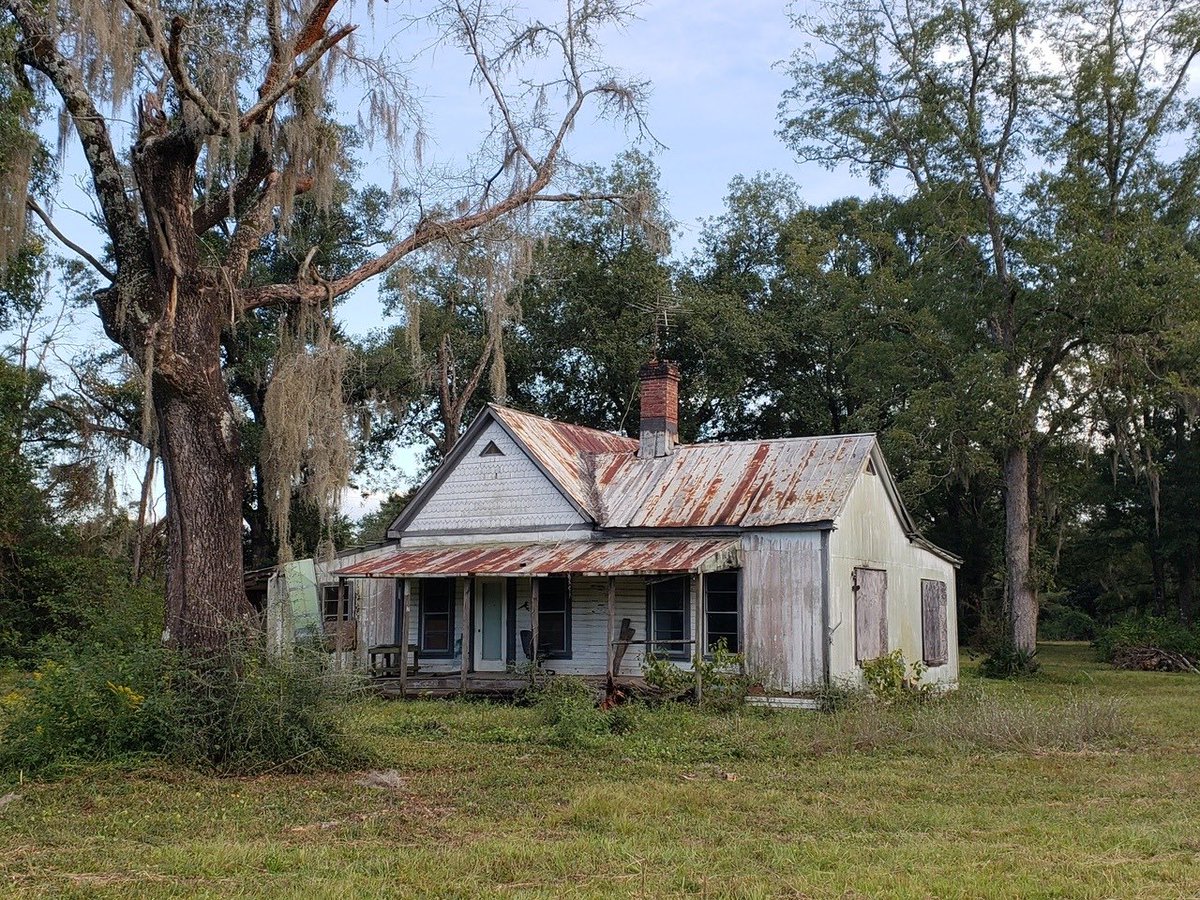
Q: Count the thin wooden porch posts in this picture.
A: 6